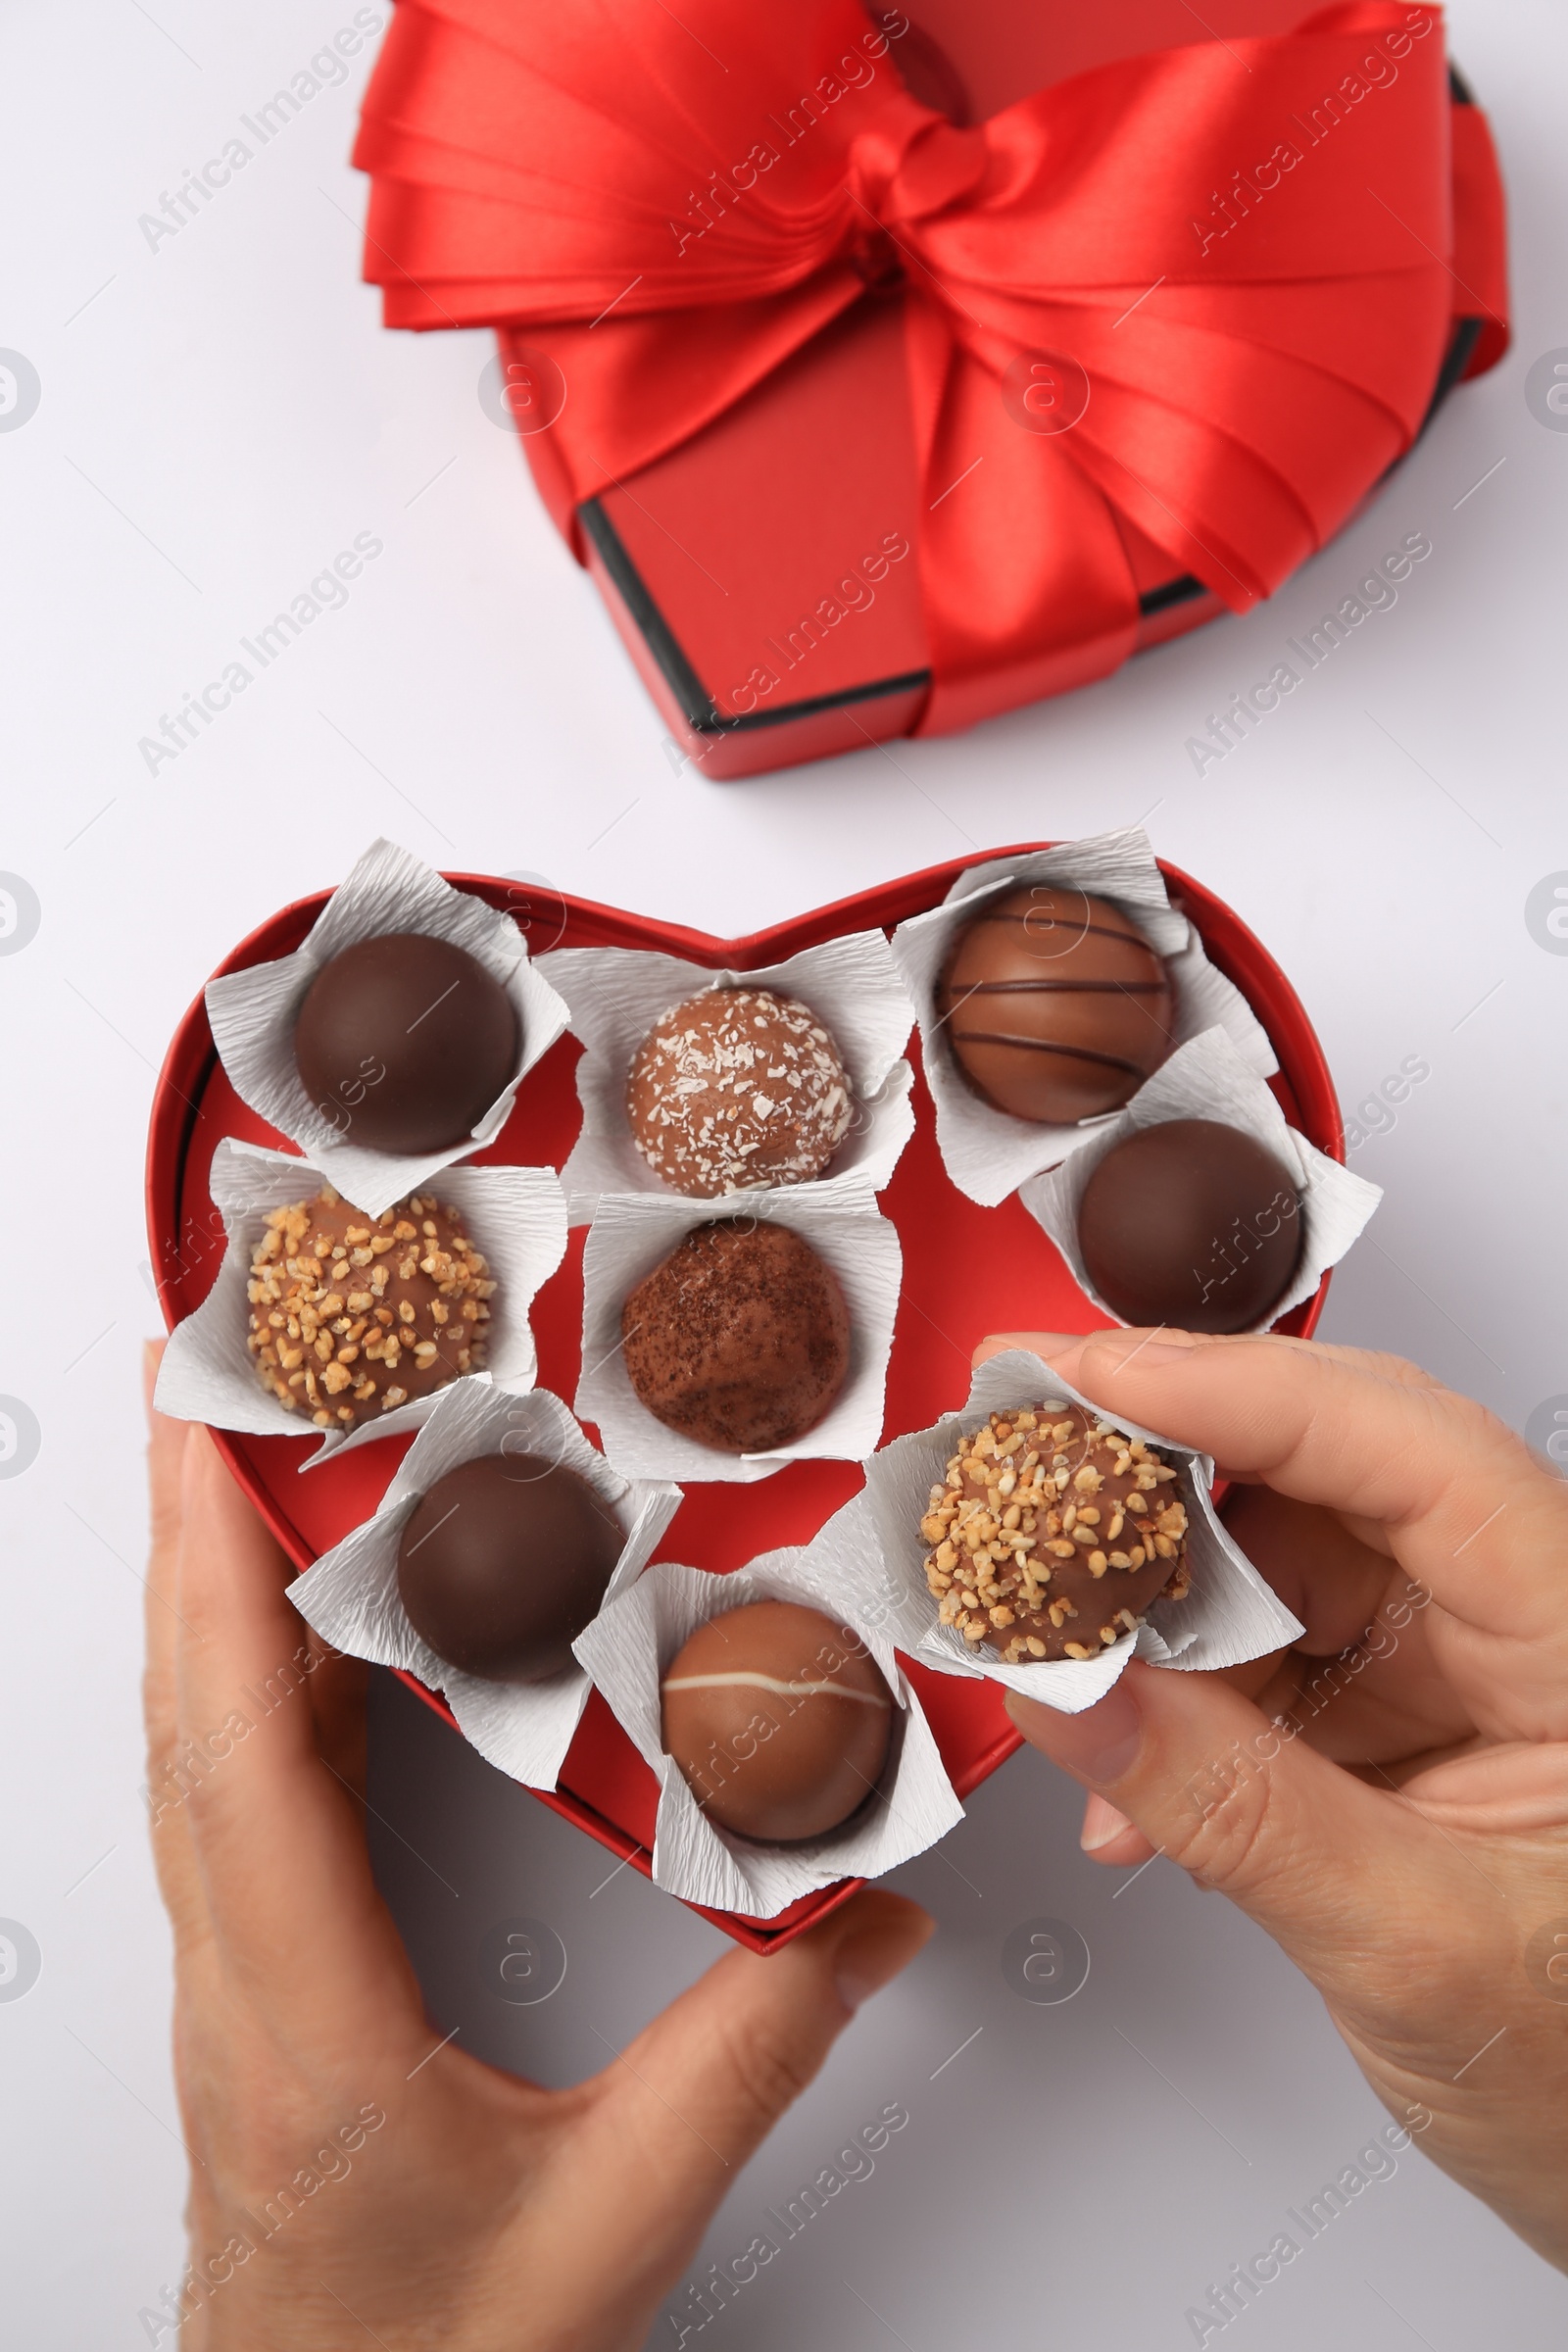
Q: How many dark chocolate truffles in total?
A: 3